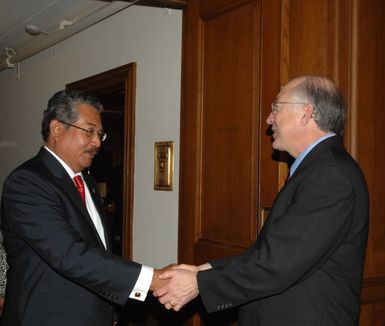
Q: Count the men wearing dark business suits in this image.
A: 2